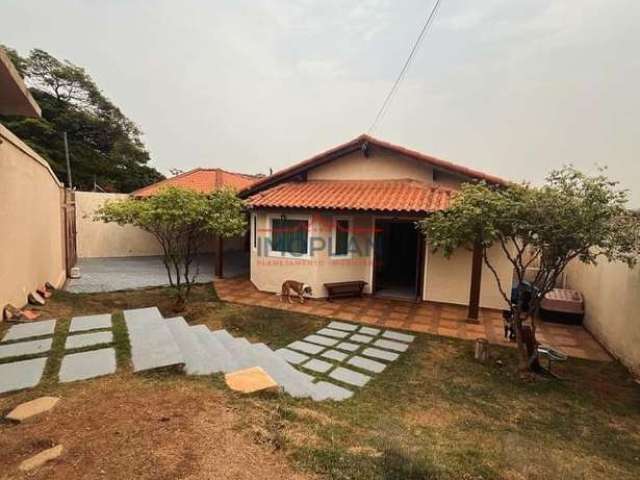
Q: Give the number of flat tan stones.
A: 3